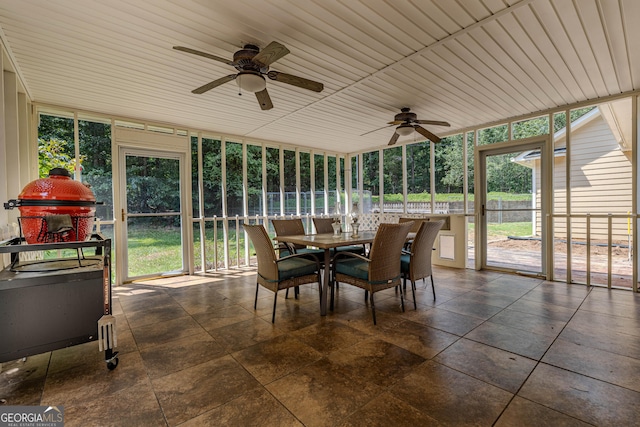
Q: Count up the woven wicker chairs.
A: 6